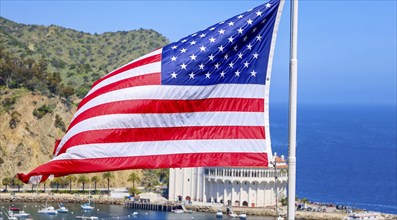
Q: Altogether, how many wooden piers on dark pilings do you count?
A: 1